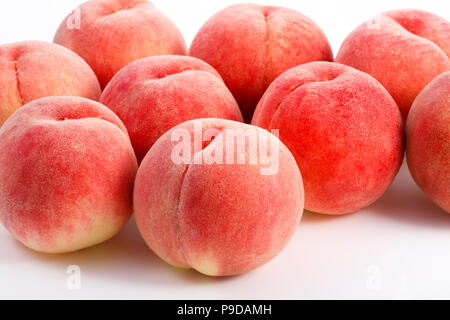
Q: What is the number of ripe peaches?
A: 9